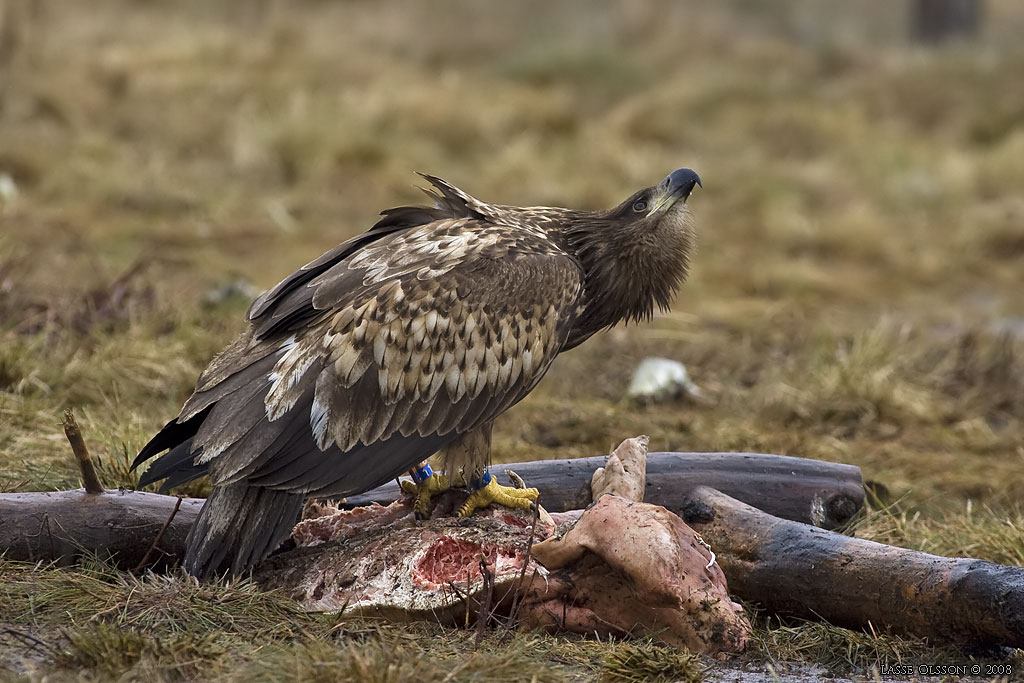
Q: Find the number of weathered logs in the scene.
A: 3